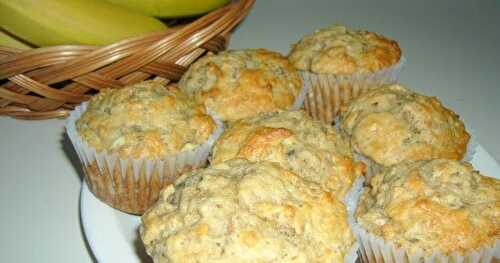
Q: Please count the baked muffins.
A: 7